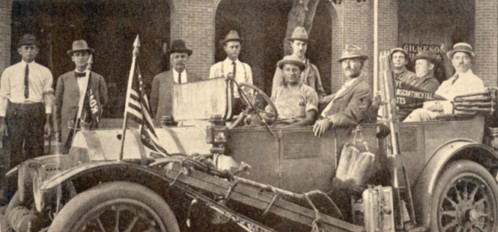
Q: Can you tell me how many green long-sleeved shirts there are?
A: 0